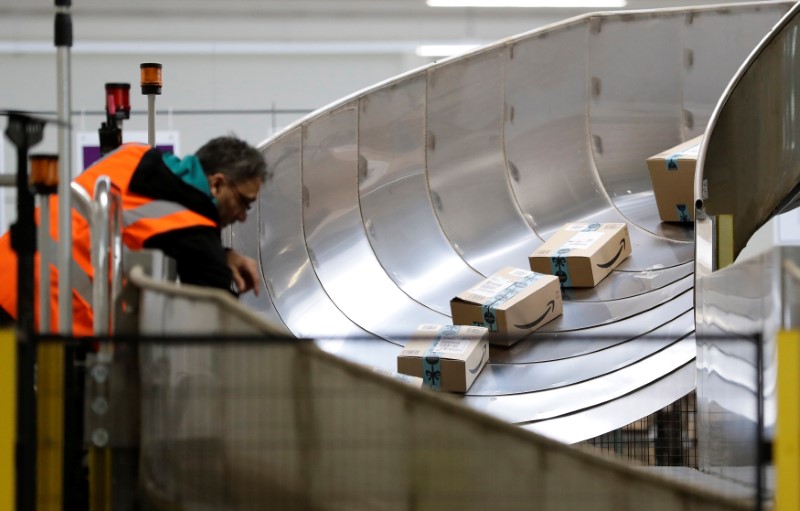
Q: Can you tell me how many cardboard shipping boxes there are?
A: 4